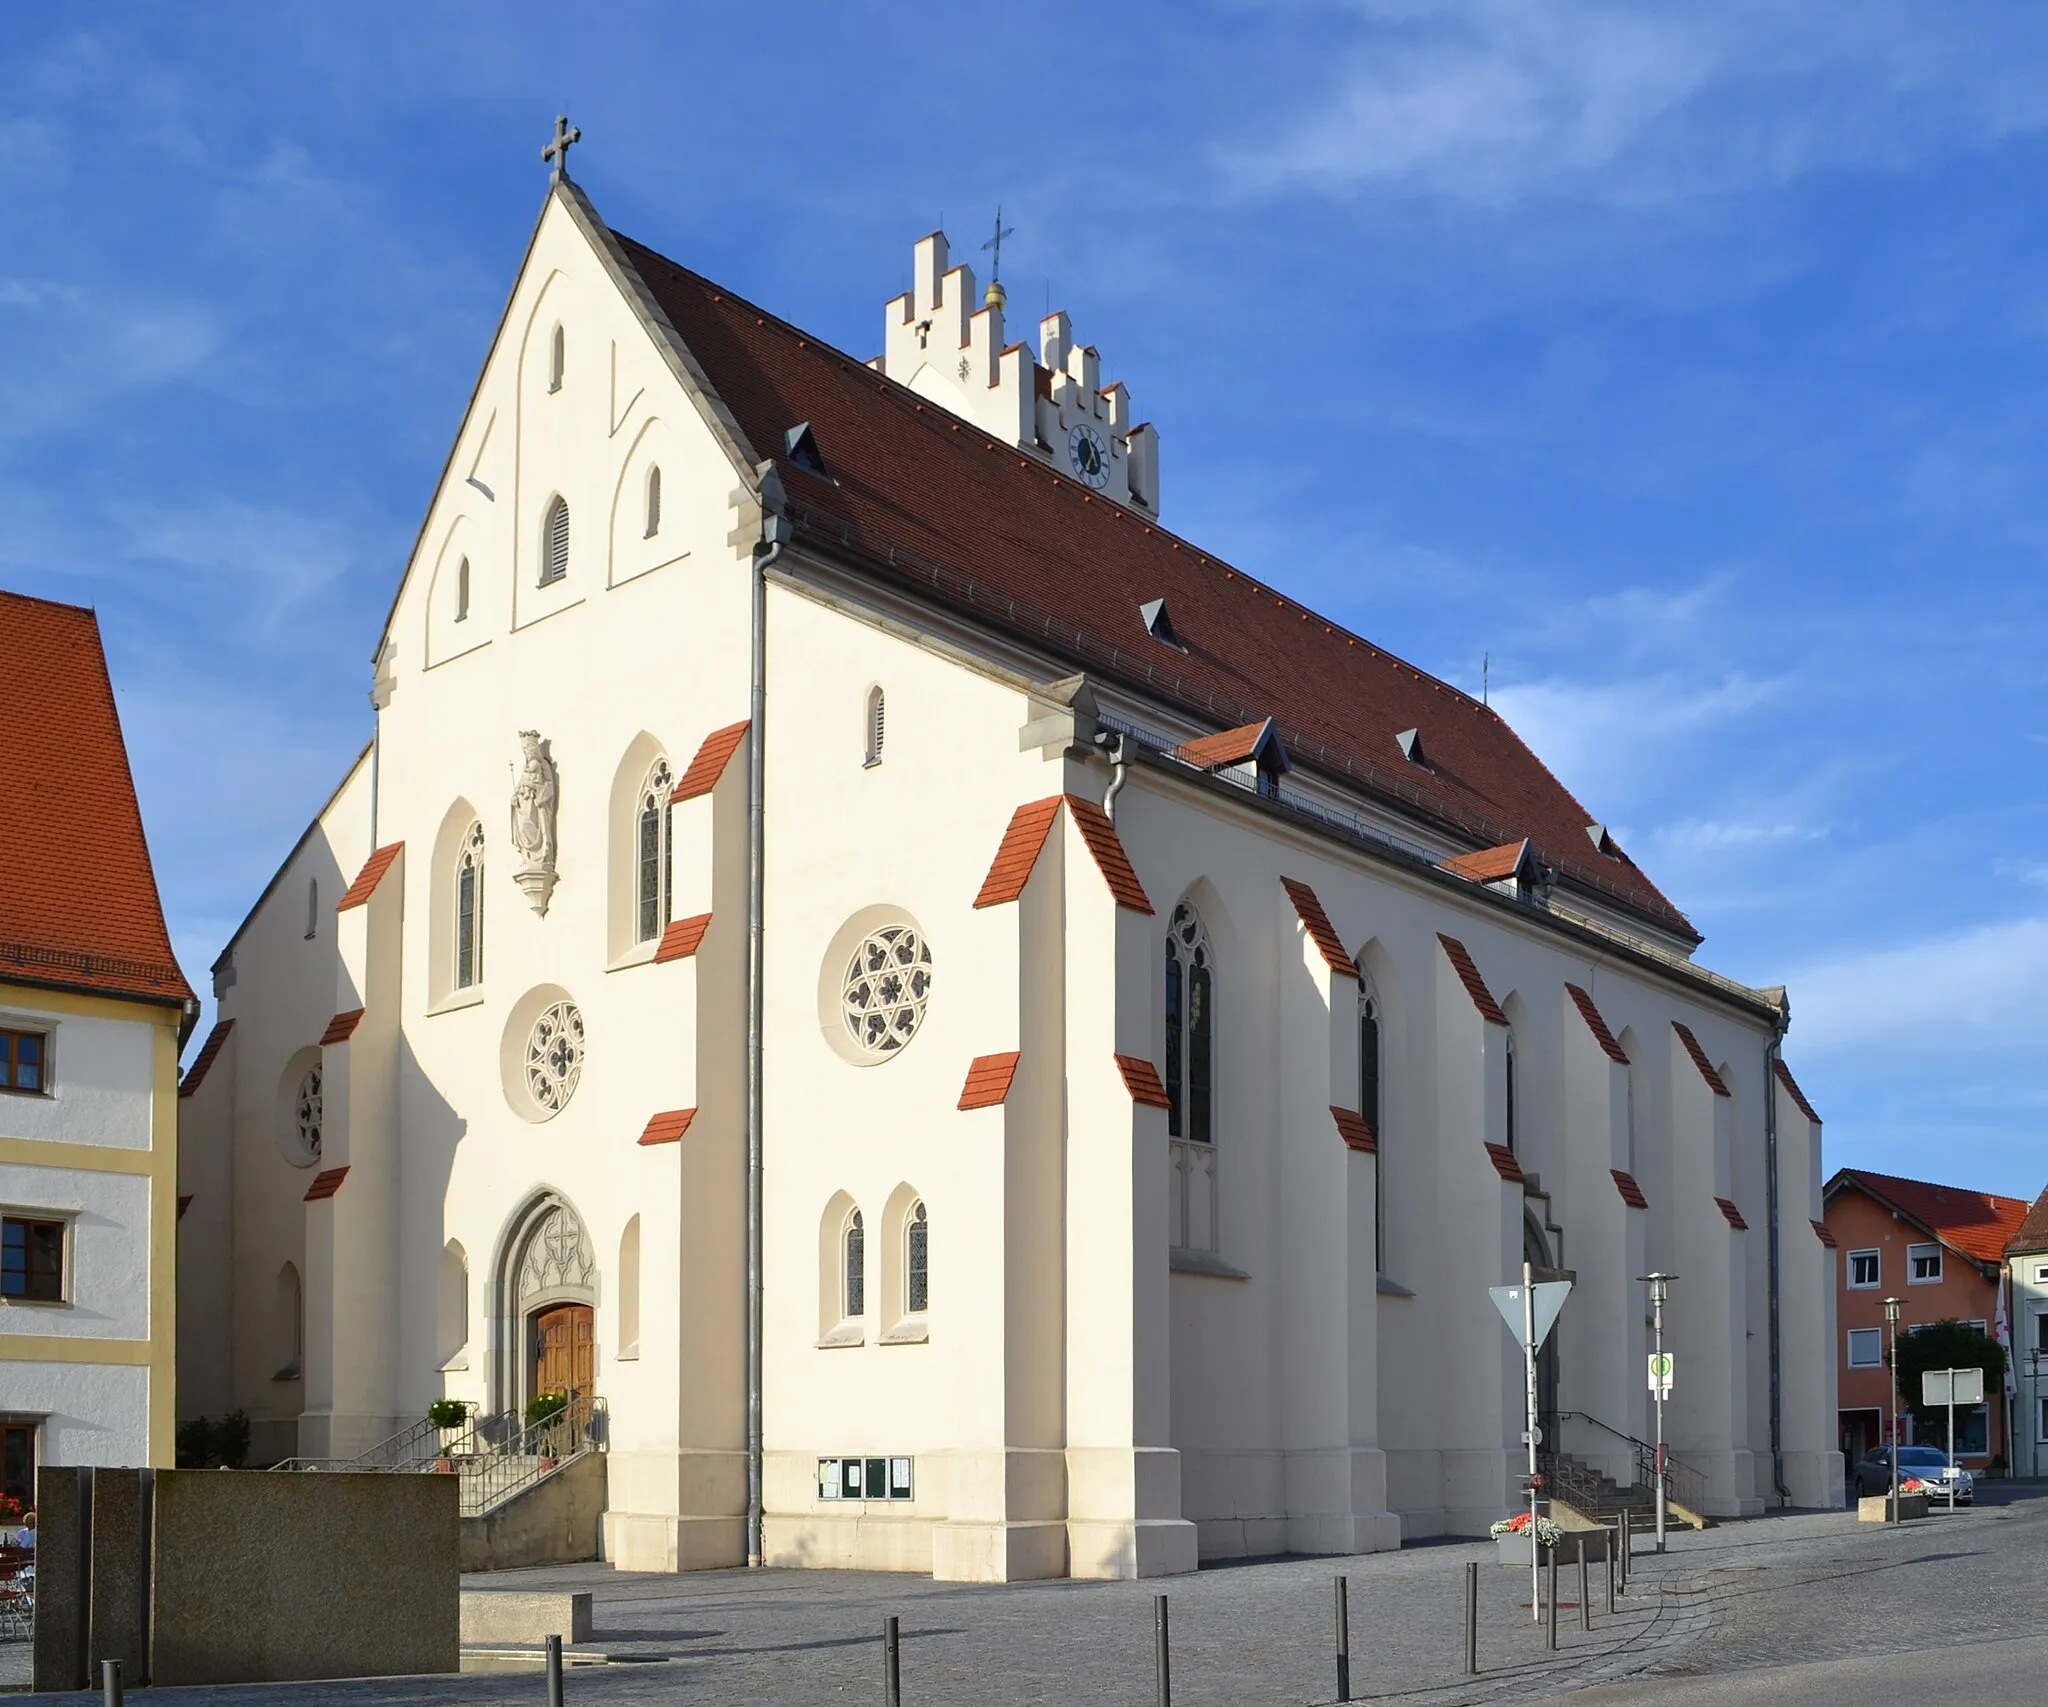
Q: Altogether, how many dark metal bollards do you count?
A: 11